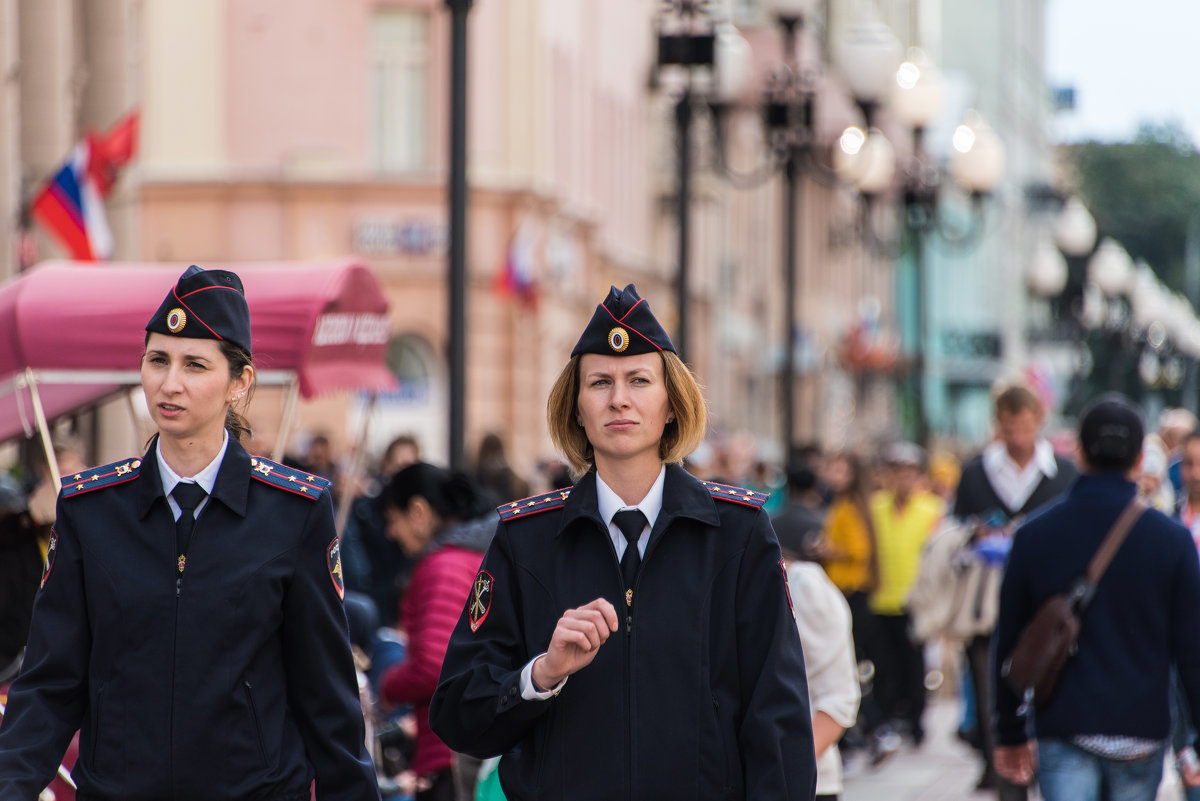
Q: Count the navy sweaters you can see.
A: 1